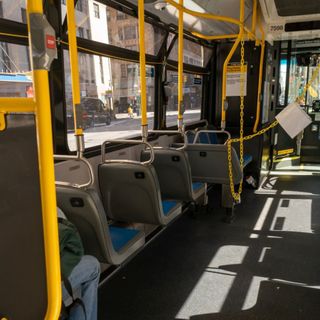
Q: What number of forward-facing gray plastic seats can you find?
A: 3